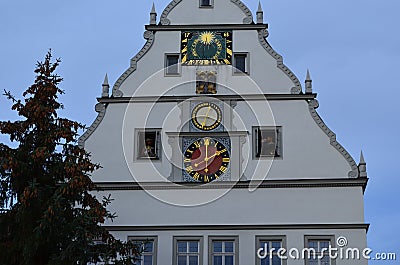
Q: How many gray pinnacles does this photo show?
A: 5